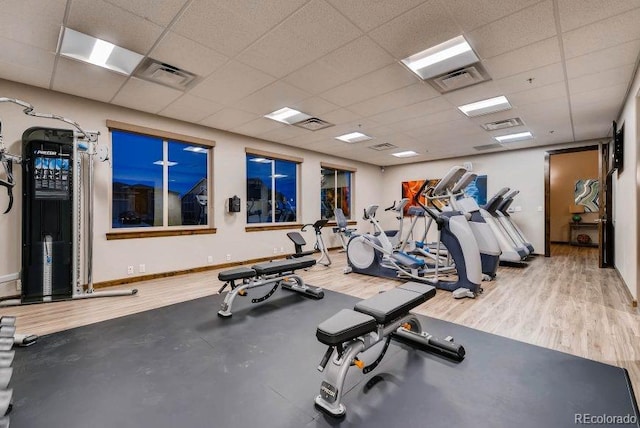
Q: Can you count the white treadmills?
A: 2